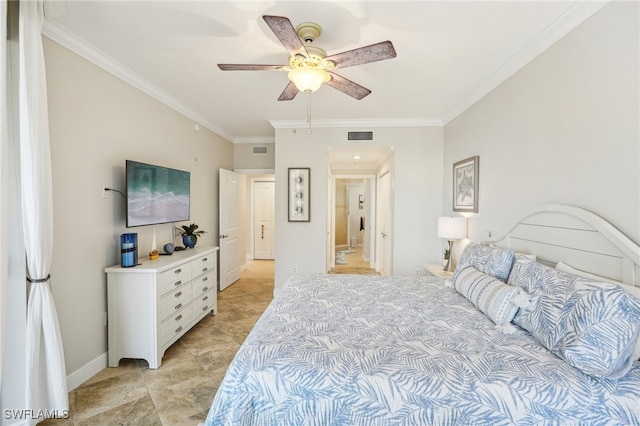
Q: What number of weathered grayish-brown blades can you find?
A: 5